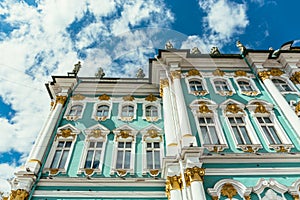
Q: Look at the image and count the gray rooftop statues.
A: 7